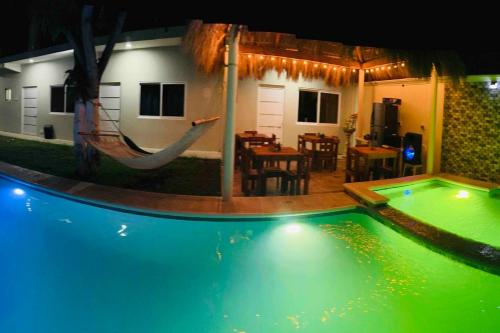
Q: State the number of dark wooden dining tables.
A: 4